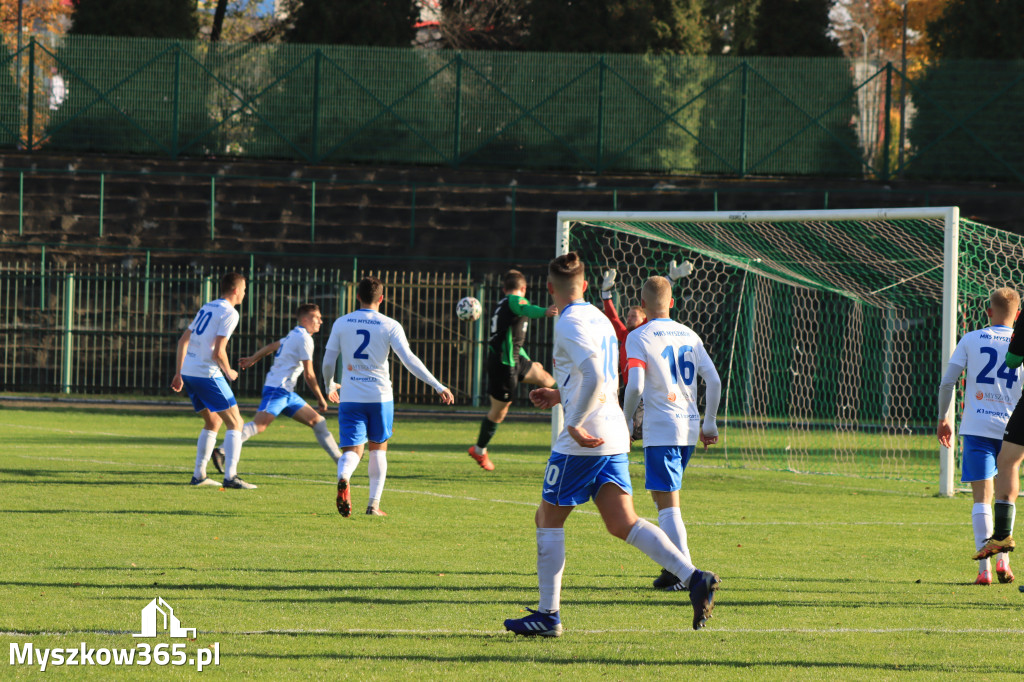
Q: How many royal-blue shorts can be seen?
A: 6